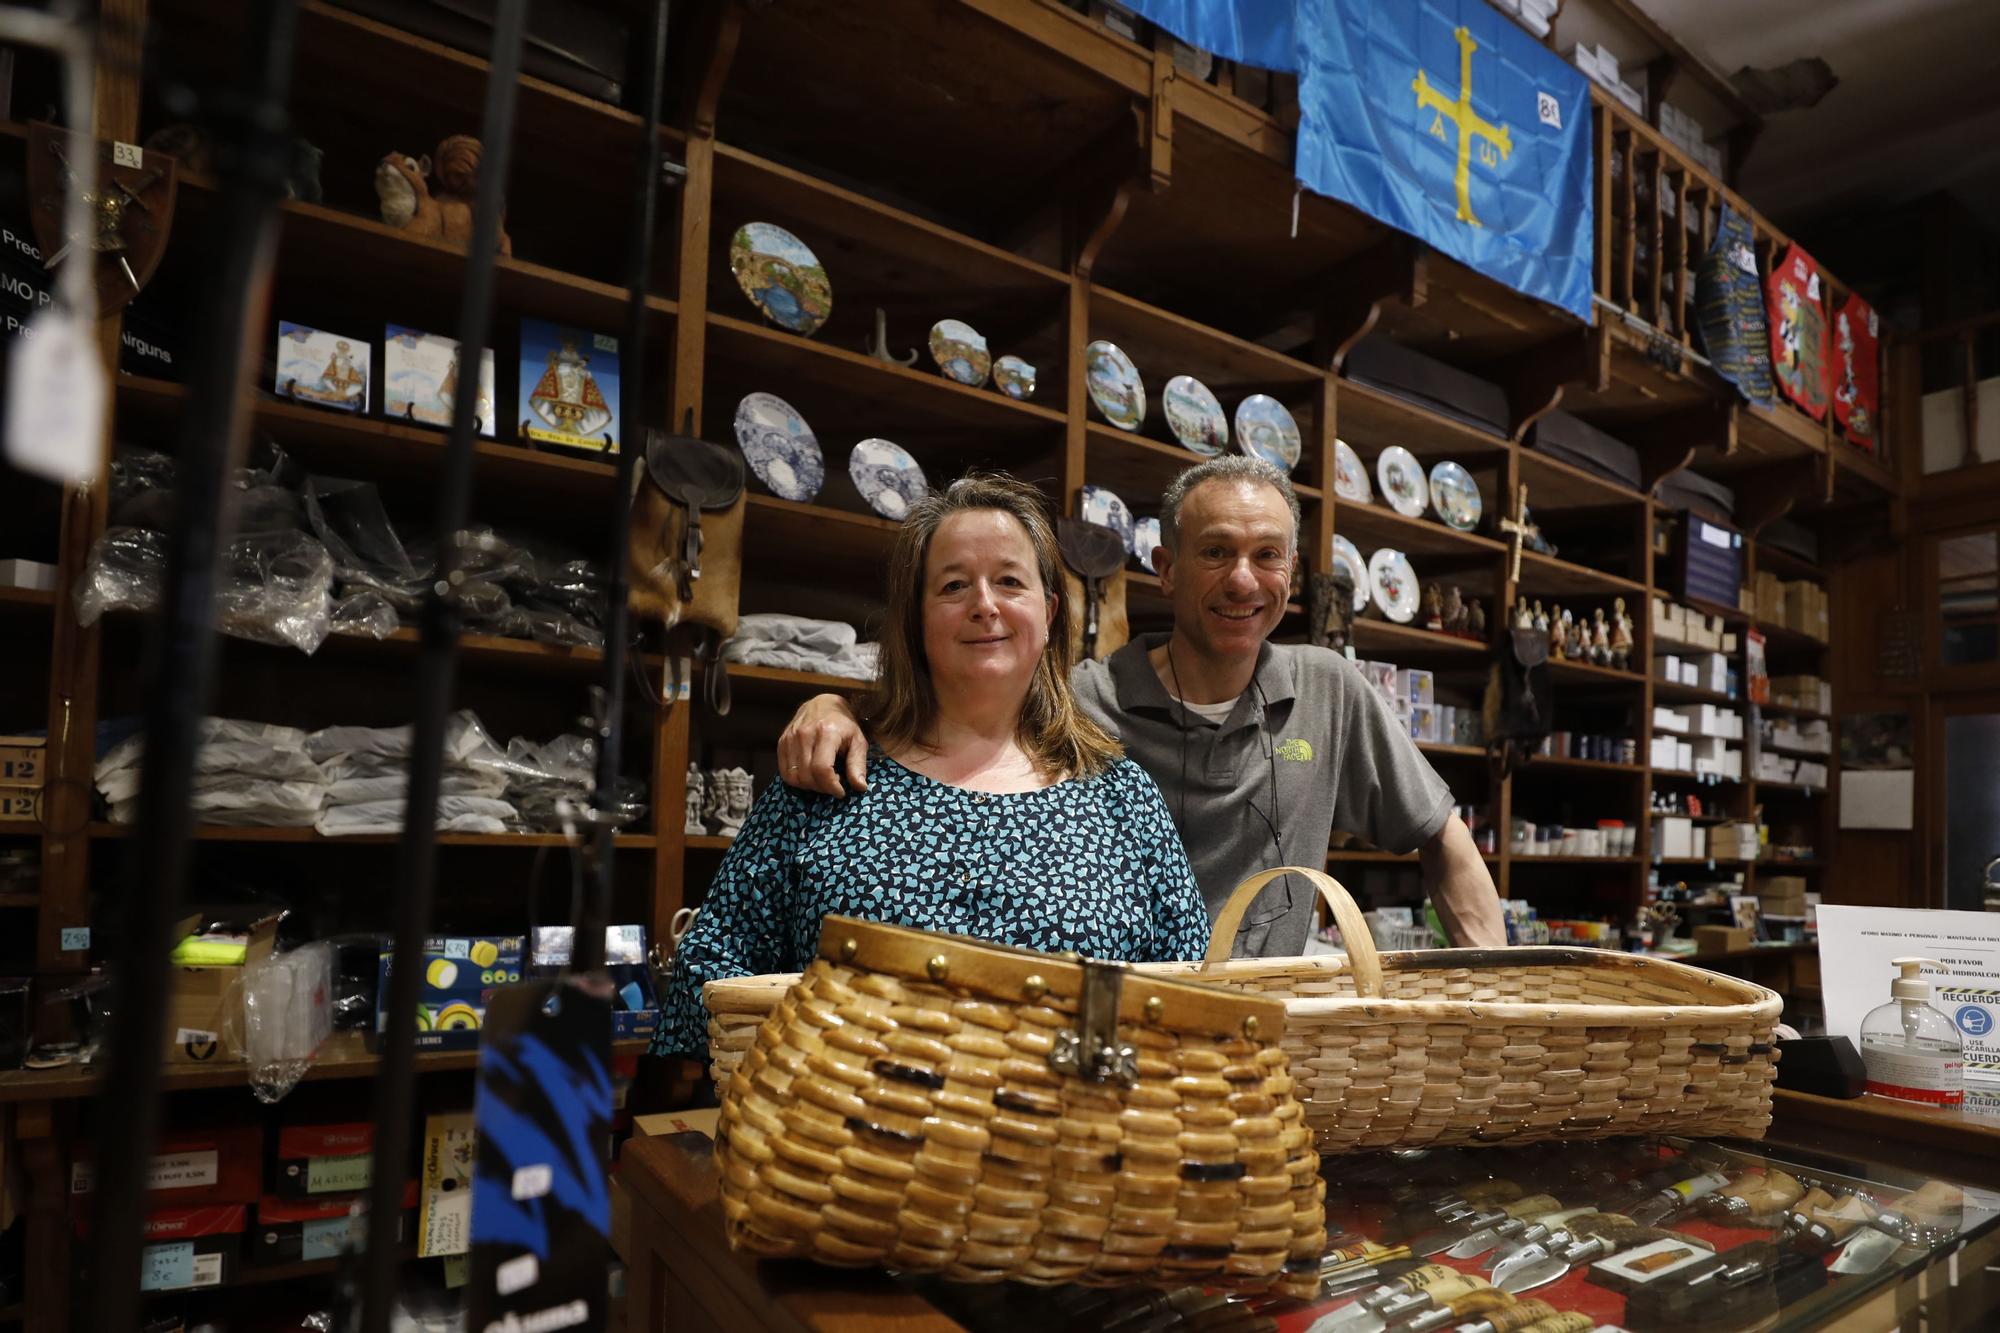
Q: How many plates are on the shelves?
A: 15